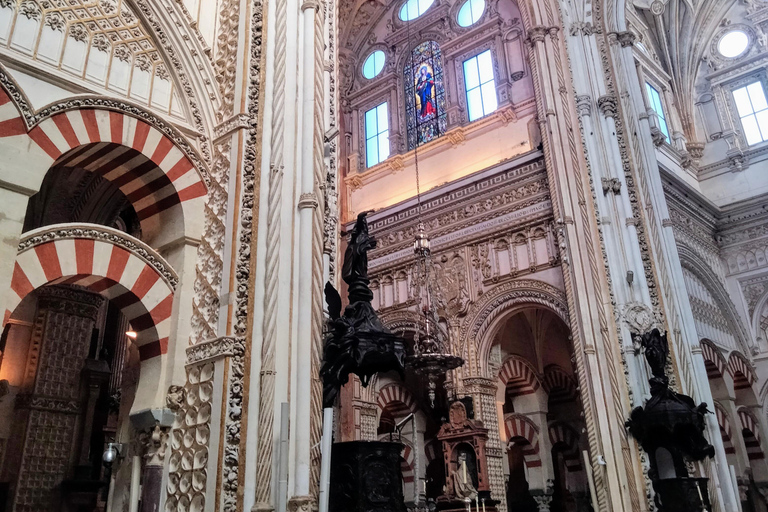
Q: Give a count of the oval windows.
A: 4